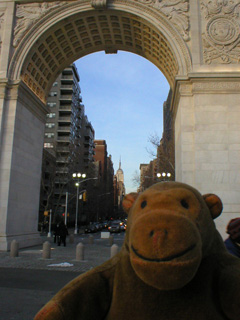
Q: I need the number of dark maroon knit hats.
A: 1